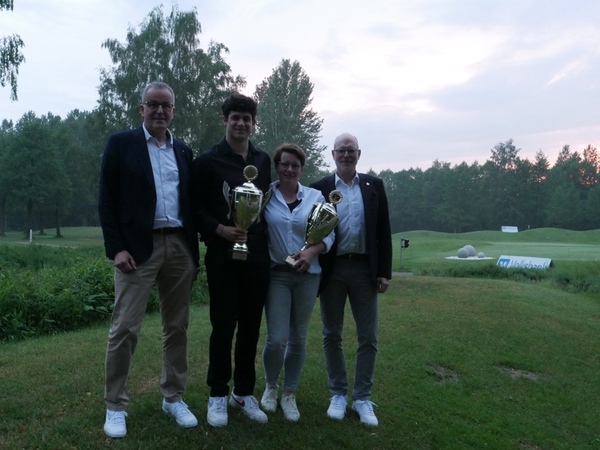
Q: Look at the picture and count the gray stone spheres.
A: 3